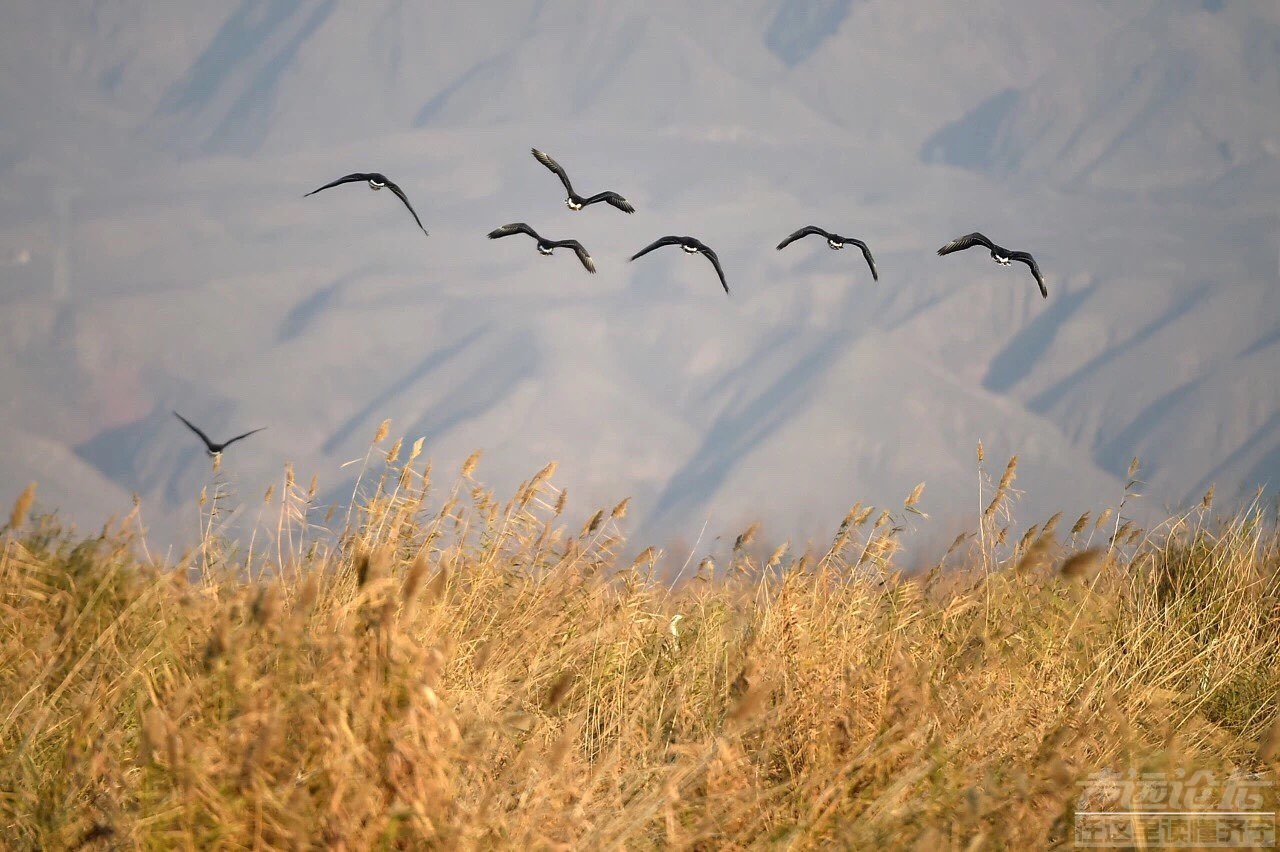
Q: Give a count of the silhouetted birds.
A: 7